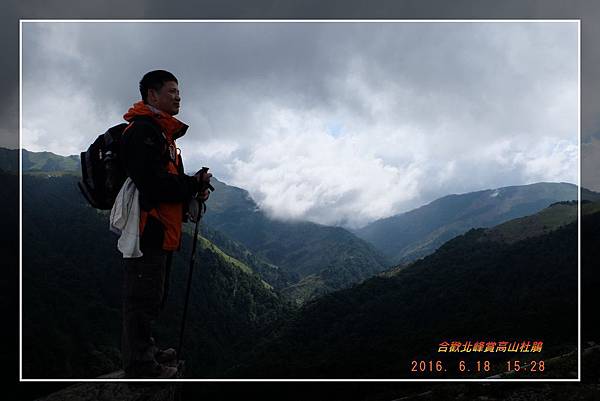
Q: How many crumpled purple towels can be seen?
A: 0